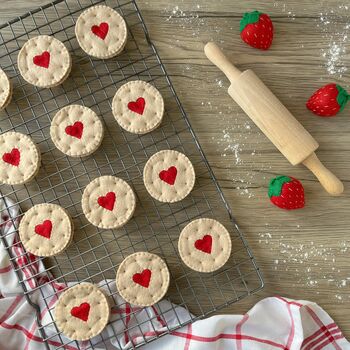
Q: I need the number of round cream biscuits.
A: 12